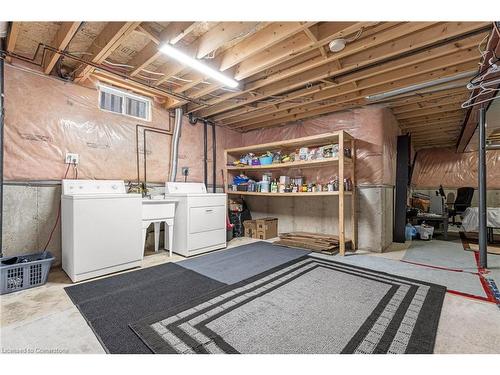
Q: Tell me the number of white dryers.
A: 1